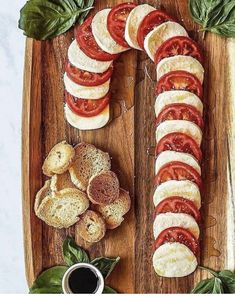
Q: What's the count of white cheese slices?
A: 13